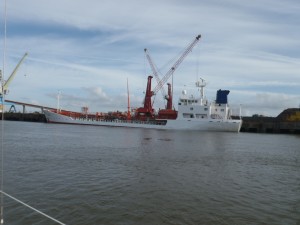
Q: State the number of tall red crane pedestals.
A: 2